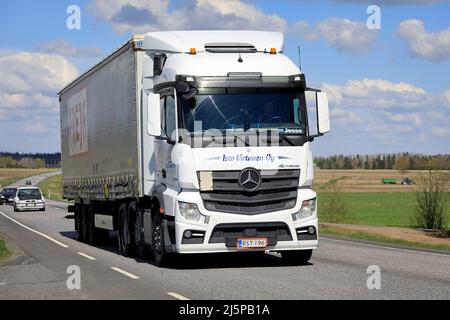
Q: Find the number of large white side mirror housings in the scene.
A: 2